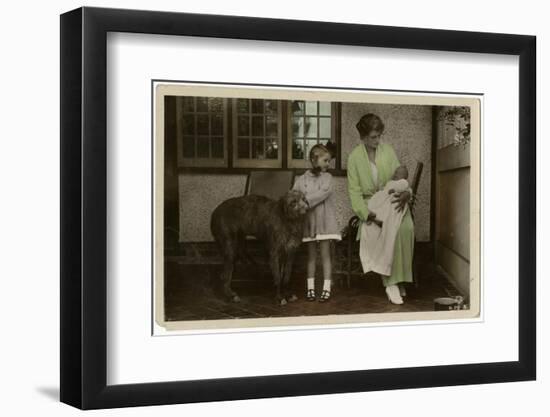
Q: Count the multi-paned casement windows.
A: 3